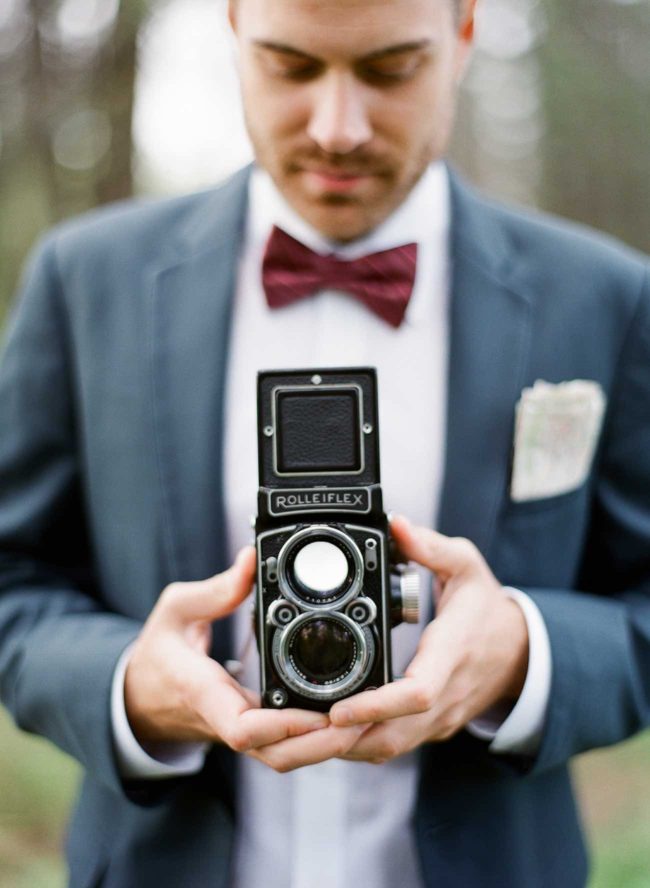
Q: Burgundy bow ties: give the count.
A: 1